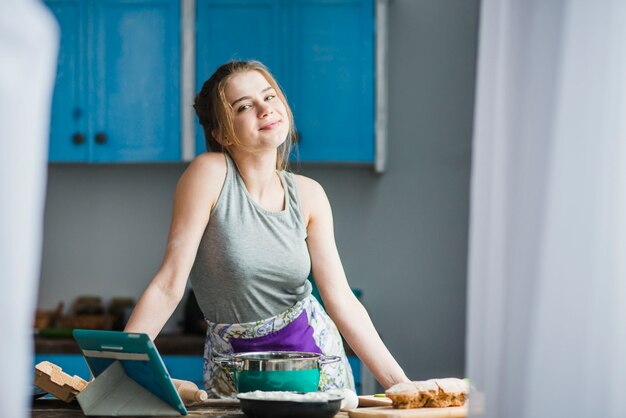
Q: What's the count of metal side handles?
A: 2